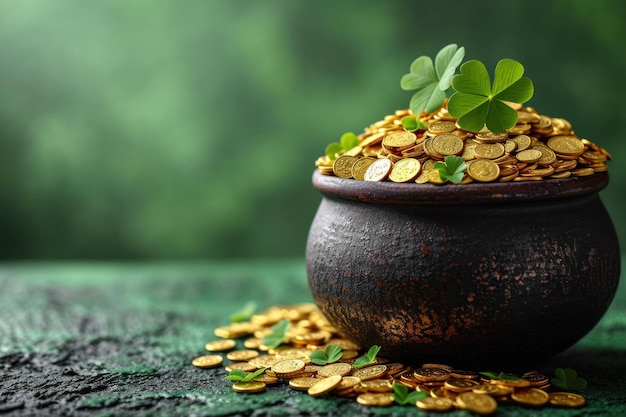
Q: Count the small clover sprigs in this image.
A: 11